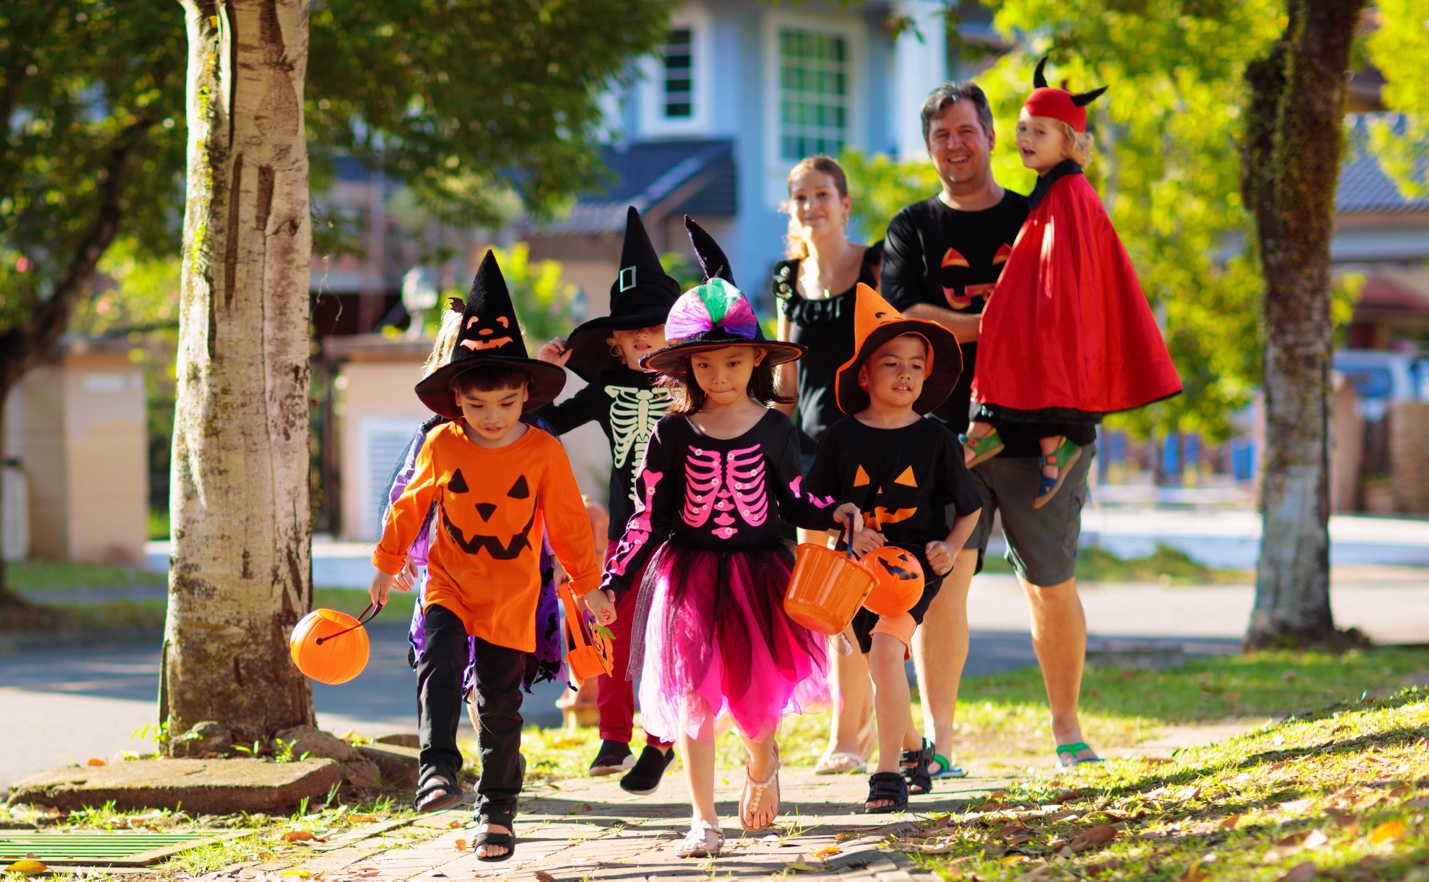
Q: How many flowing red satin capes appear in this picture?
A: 1